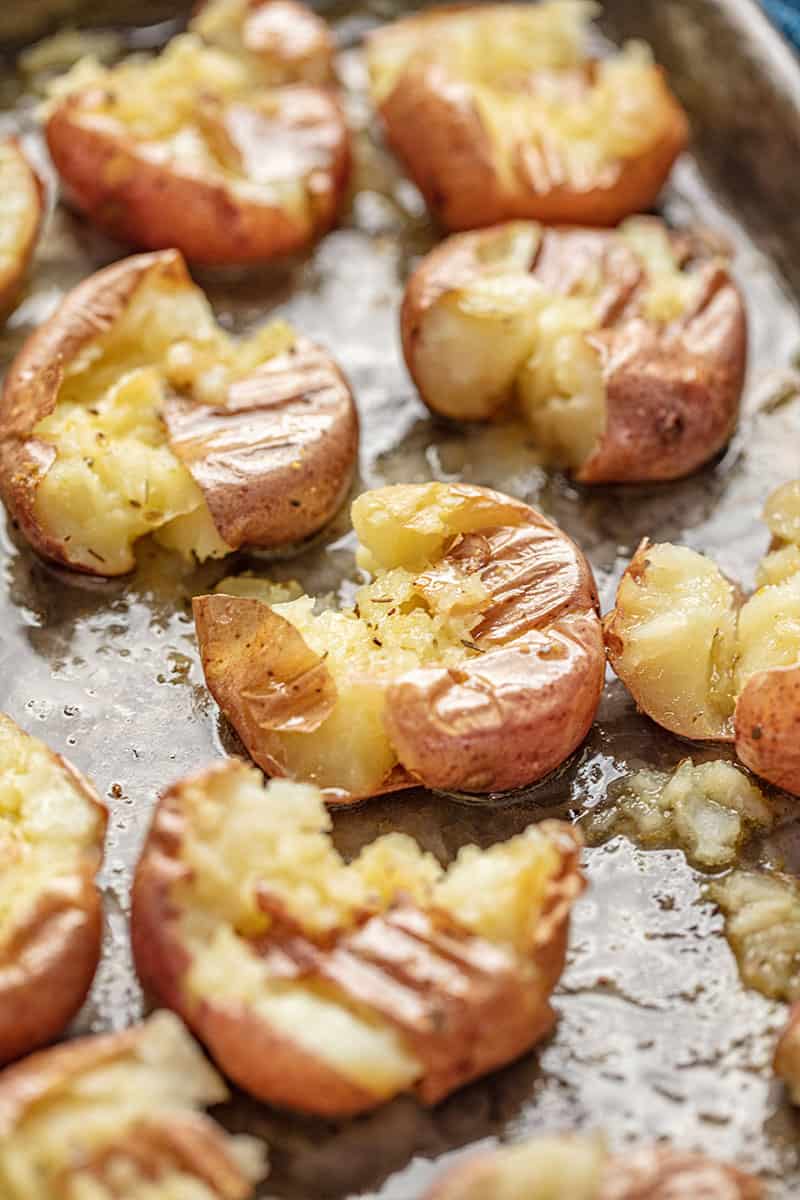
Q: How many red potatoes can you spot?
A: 12